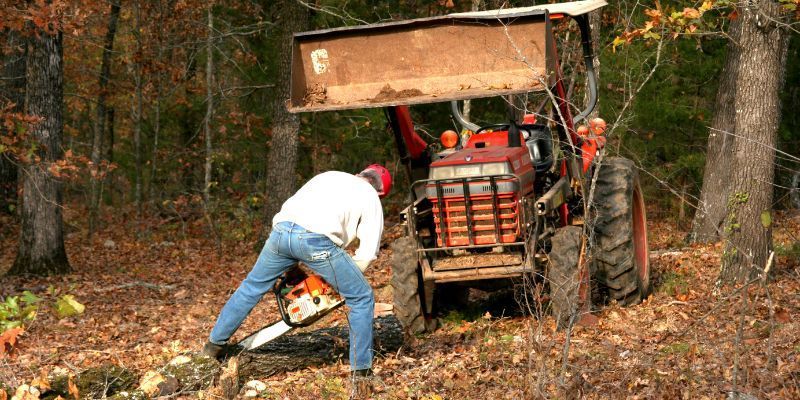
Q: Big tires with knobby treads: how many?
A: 3